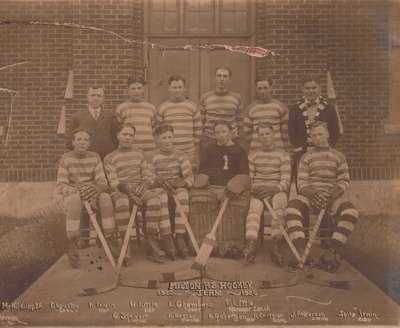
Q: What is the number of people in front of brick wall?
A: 12